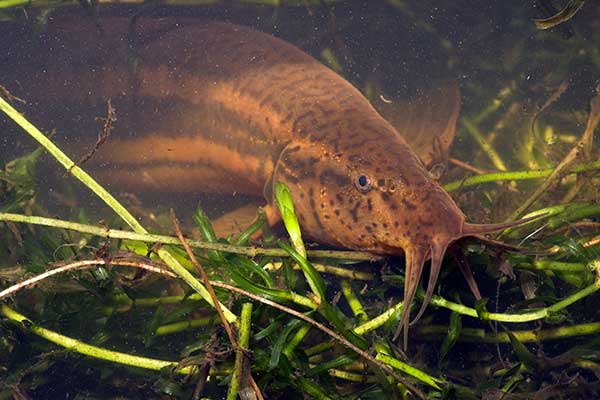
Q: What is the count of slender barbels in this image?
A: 6